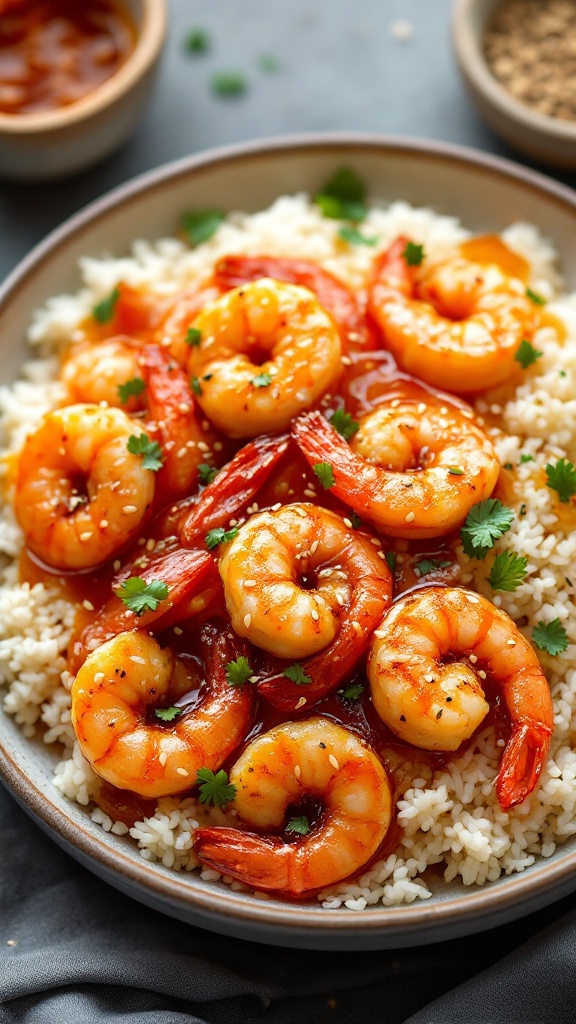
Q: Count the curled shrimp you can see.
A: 8